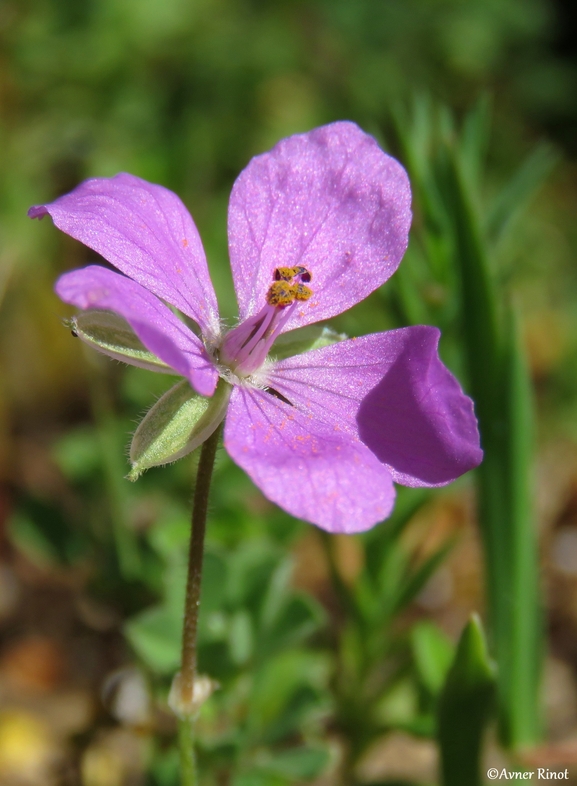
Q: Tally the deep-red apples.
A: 0